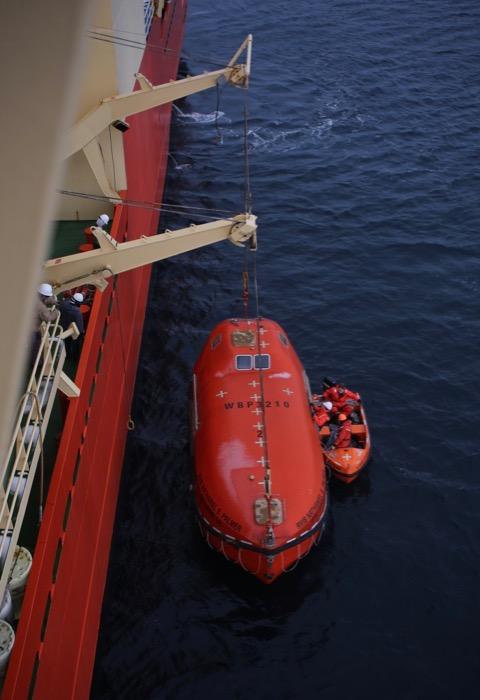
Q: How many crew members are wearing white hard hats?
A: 4